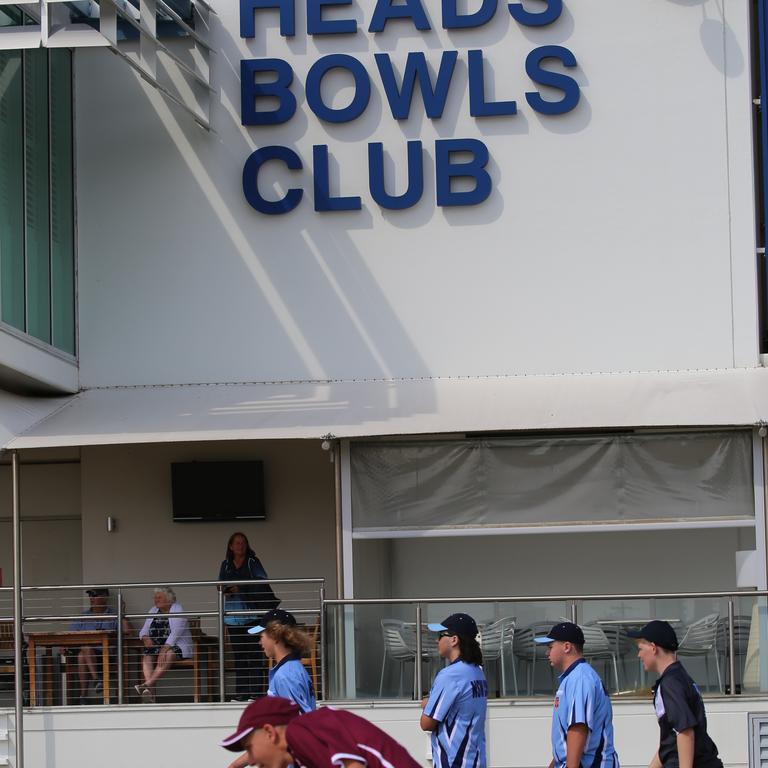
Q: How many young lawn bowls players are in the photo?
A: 5